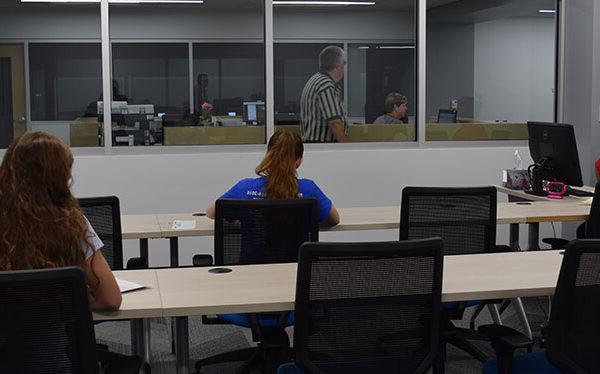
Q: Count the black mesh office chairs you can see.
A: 7